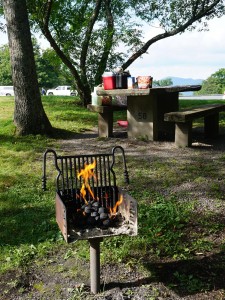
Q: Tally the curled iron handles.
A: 2